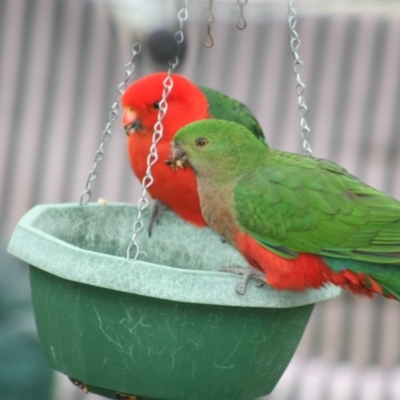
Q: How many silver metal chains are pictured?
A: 3